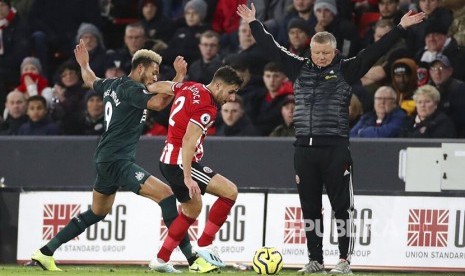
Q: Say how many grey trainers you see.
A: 2